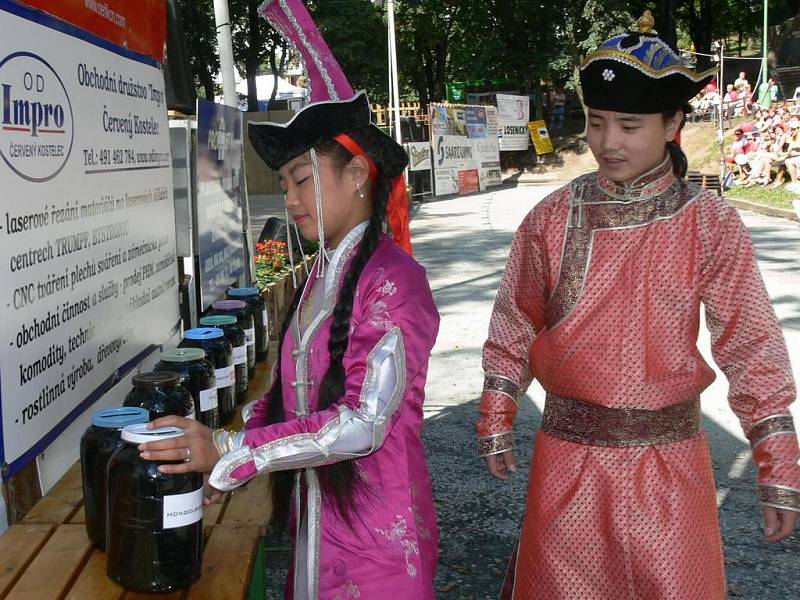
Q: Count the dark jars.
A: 8